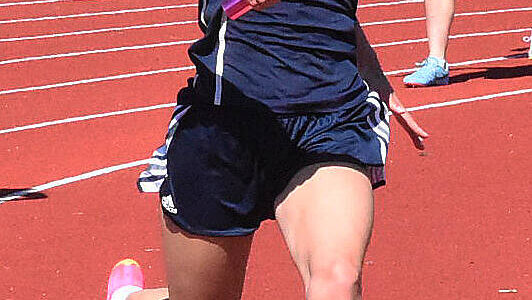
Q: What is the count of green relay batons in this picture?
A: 0